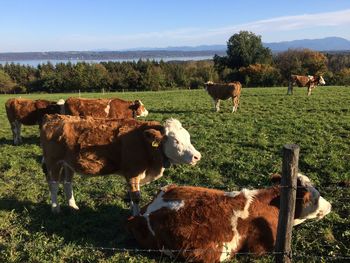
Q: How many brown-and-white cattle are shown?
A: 6